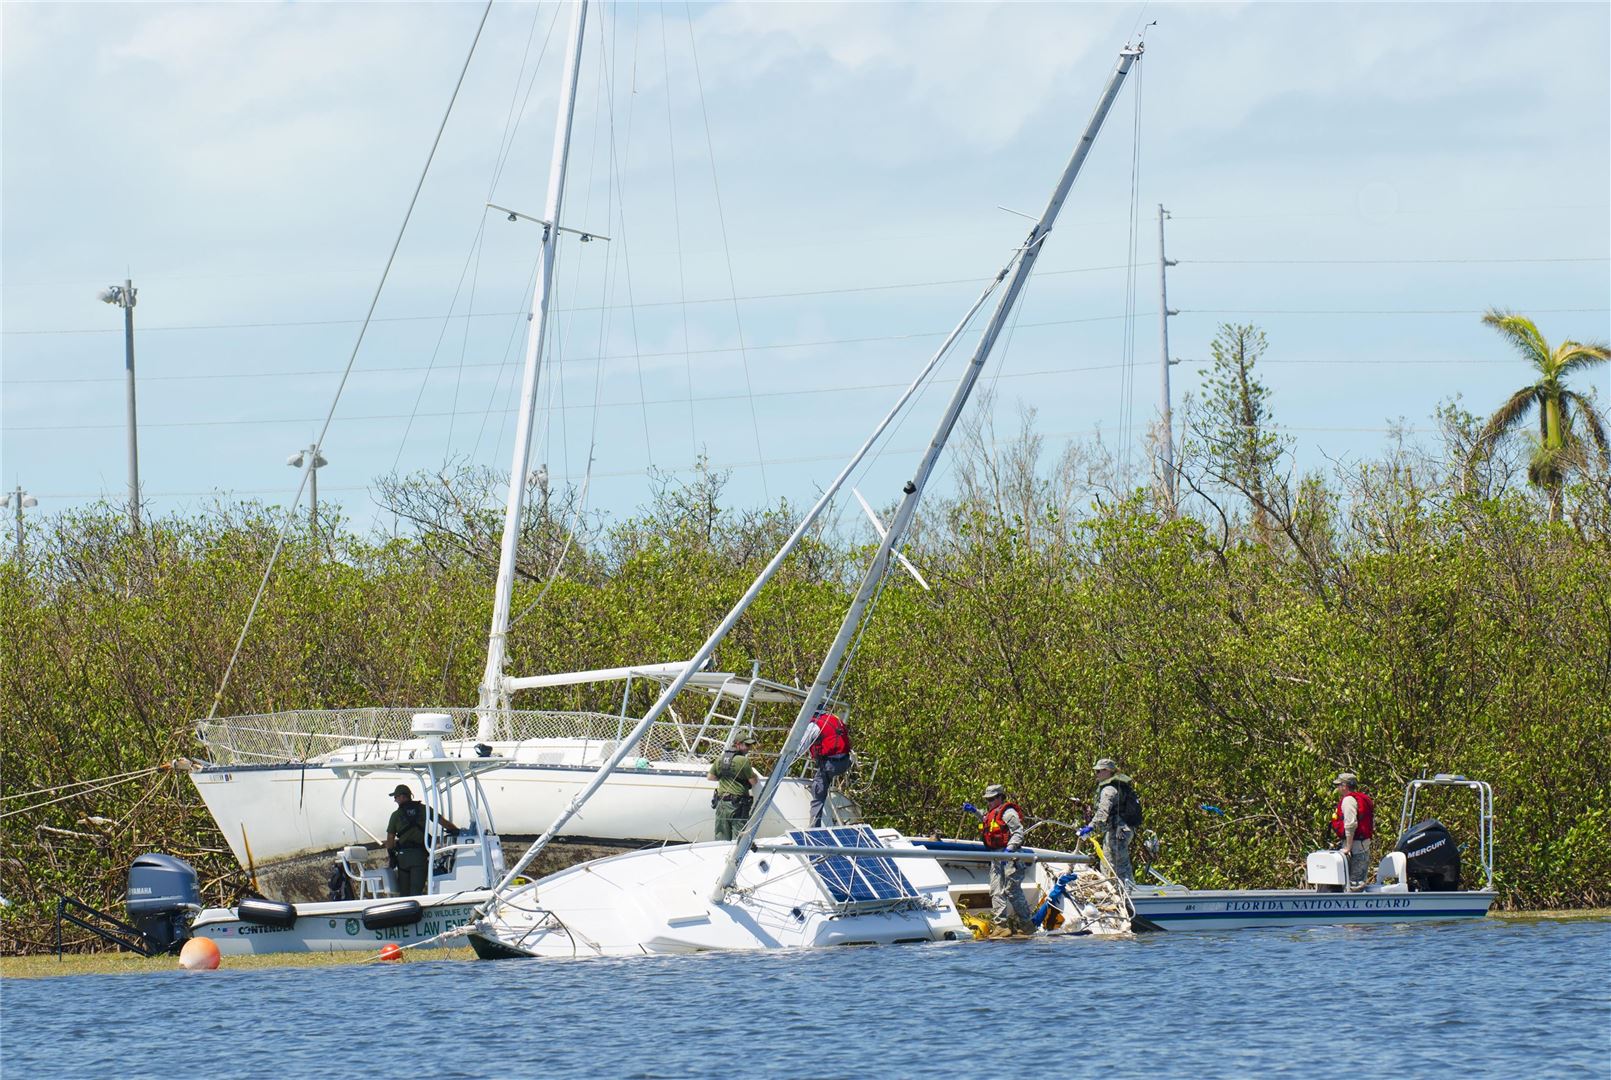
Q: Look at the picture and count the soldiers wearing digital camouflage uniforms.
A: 3